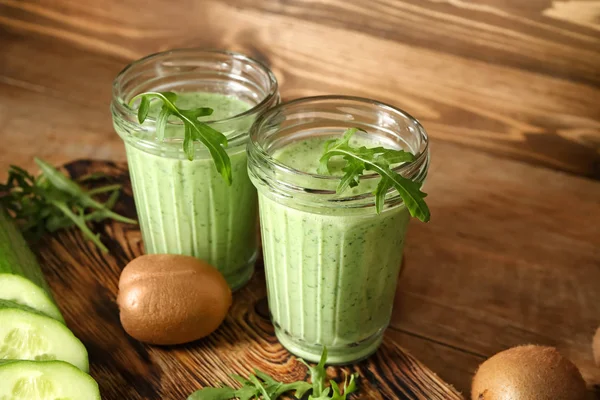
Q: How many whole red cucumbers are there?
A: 0